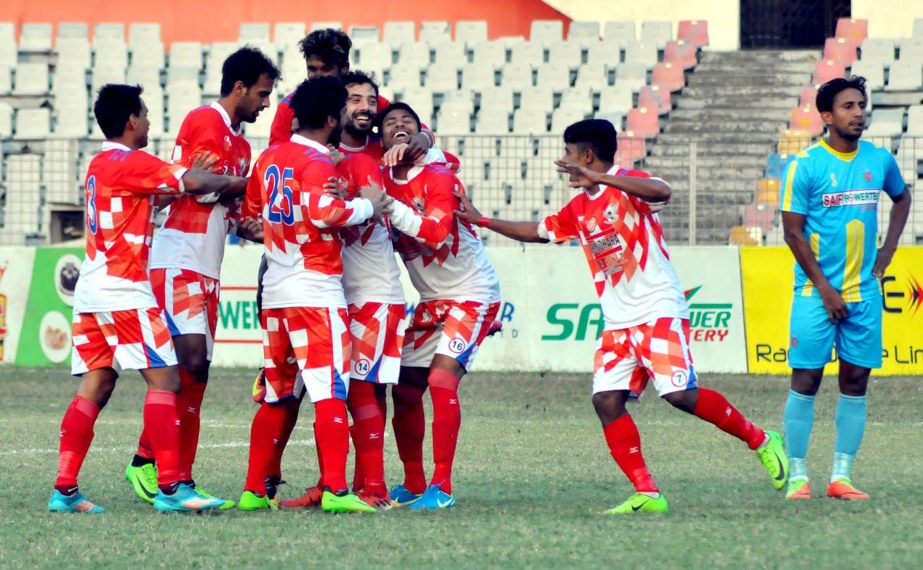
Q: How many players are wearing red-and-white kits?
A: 7